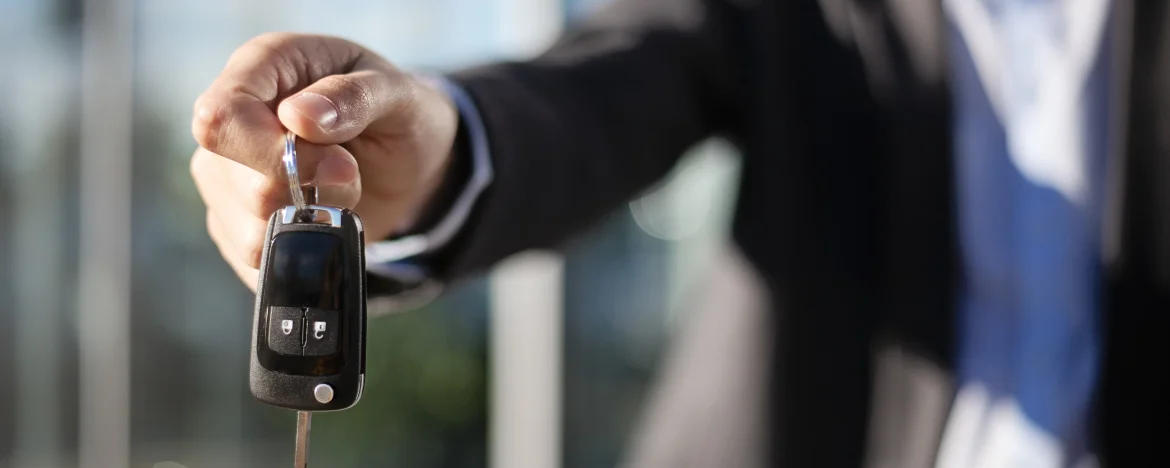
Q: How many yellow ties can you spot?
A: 0